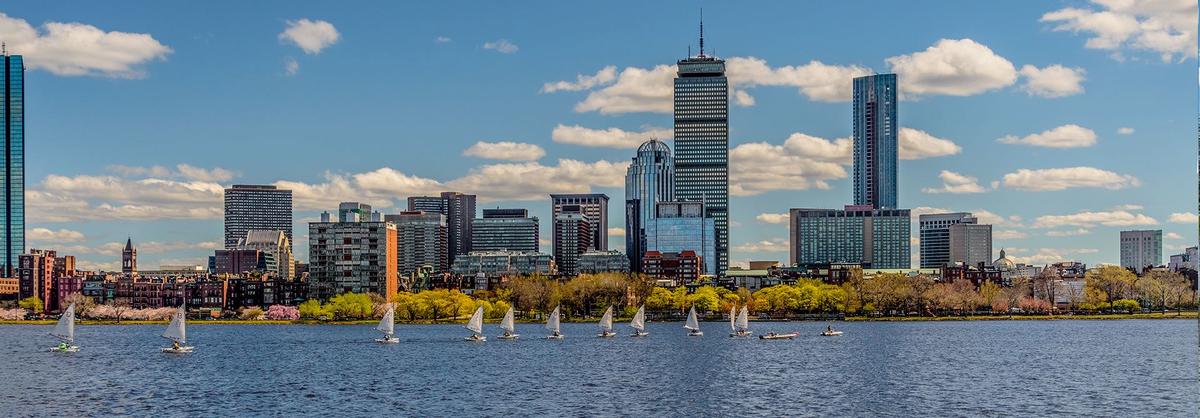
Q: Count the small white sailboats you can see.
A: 11